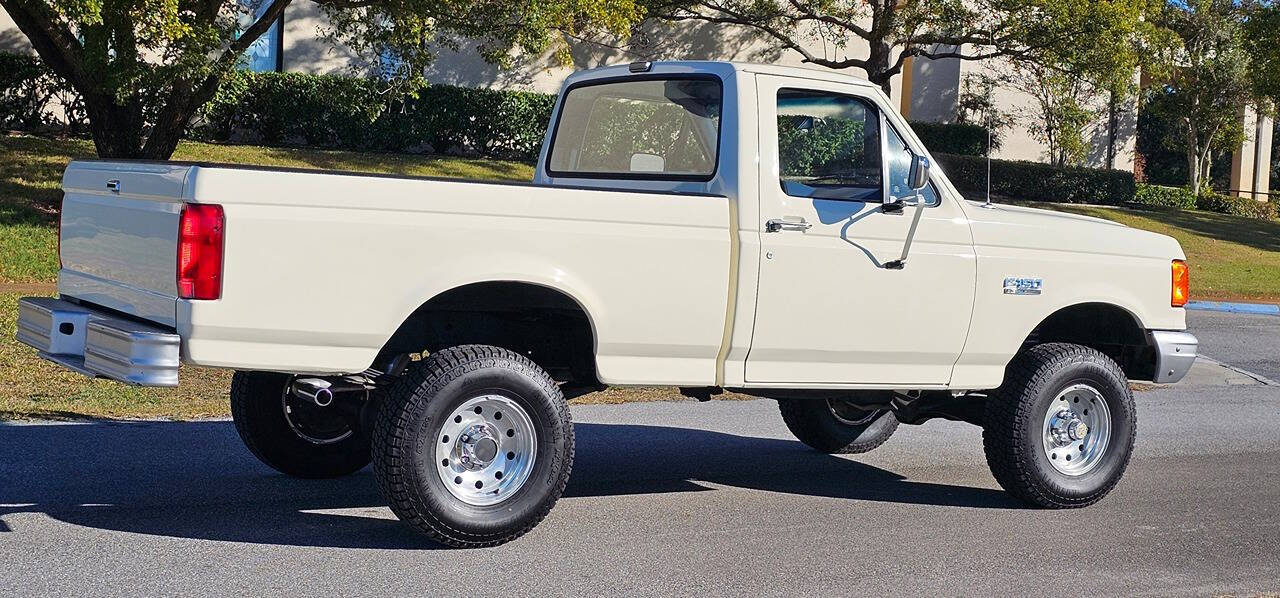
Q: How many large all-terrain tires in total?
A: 4